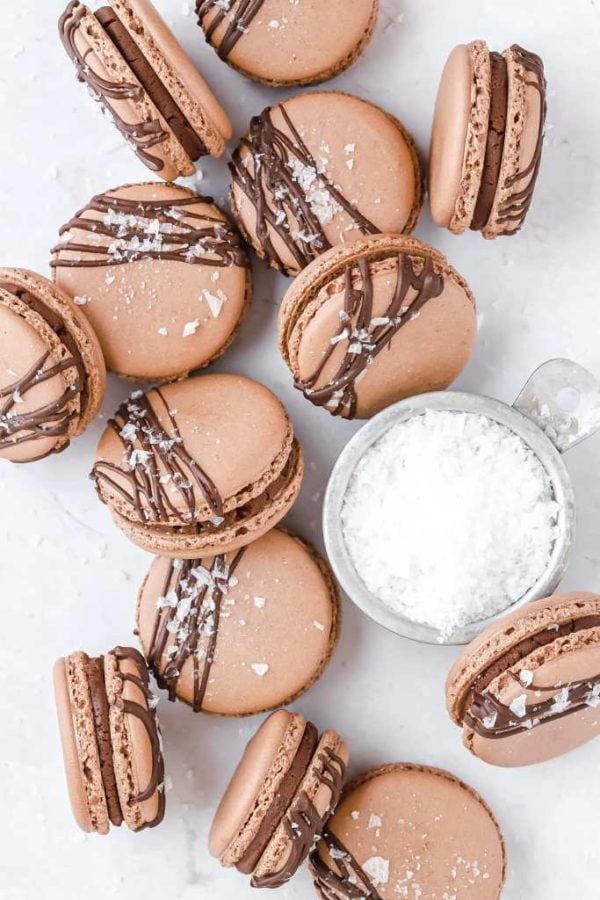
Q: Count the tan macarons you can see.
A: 13